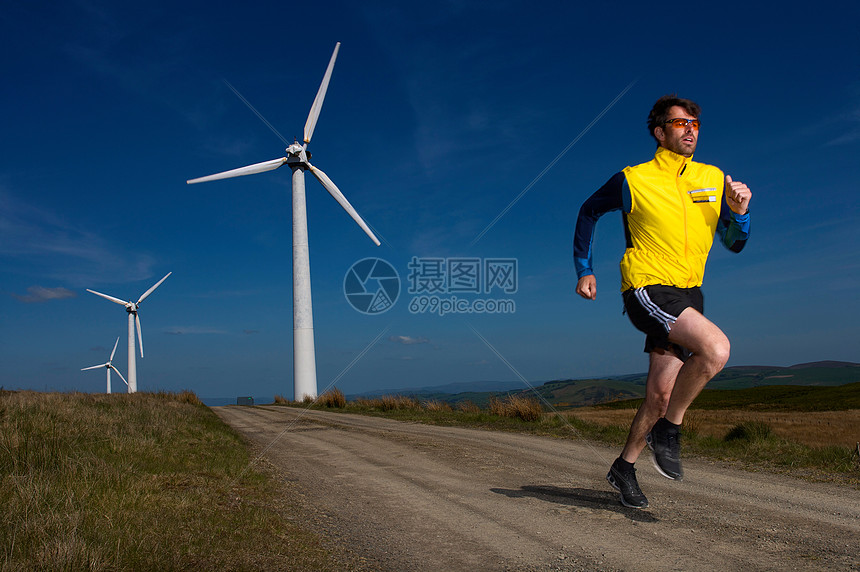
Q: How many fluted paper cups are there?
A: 0